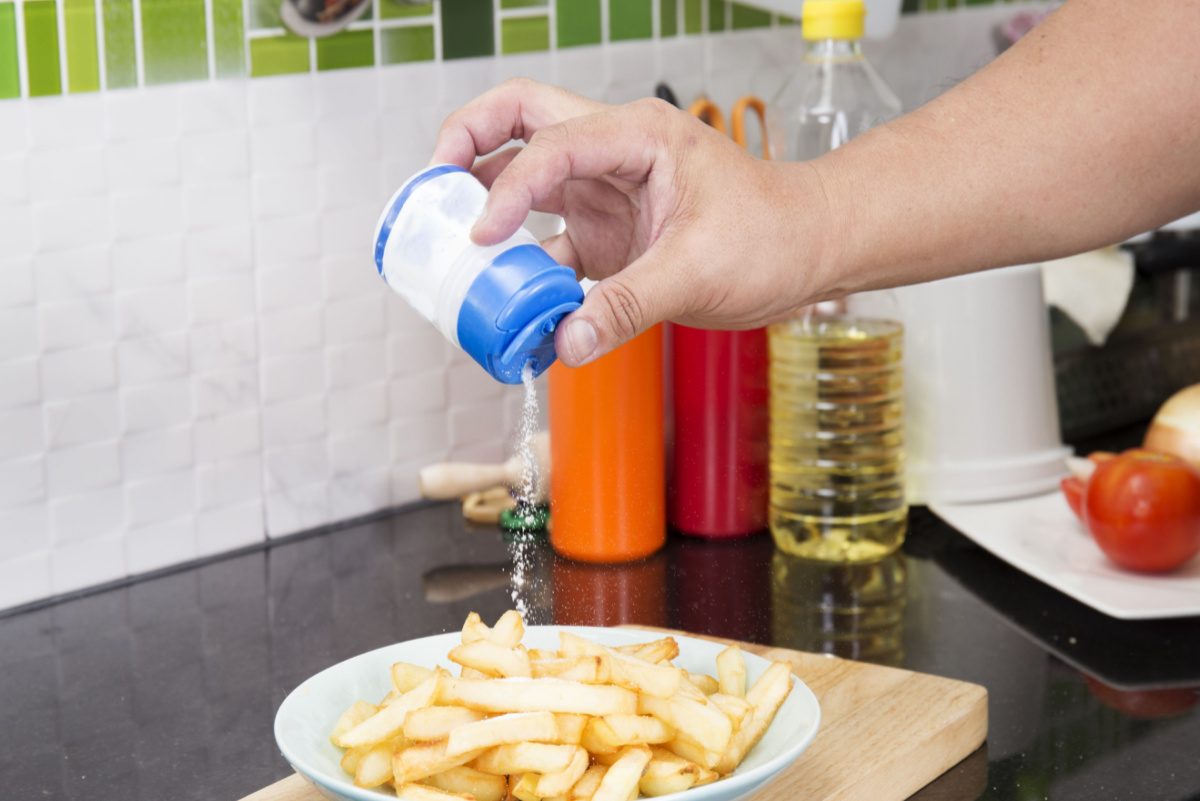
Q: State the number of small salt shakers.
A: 1